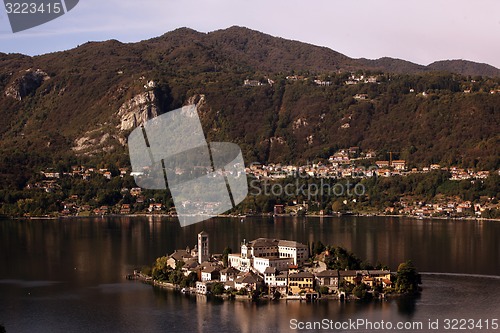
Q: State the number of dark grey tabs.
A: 2